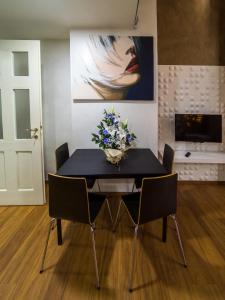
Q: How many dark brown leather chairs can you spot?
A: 4